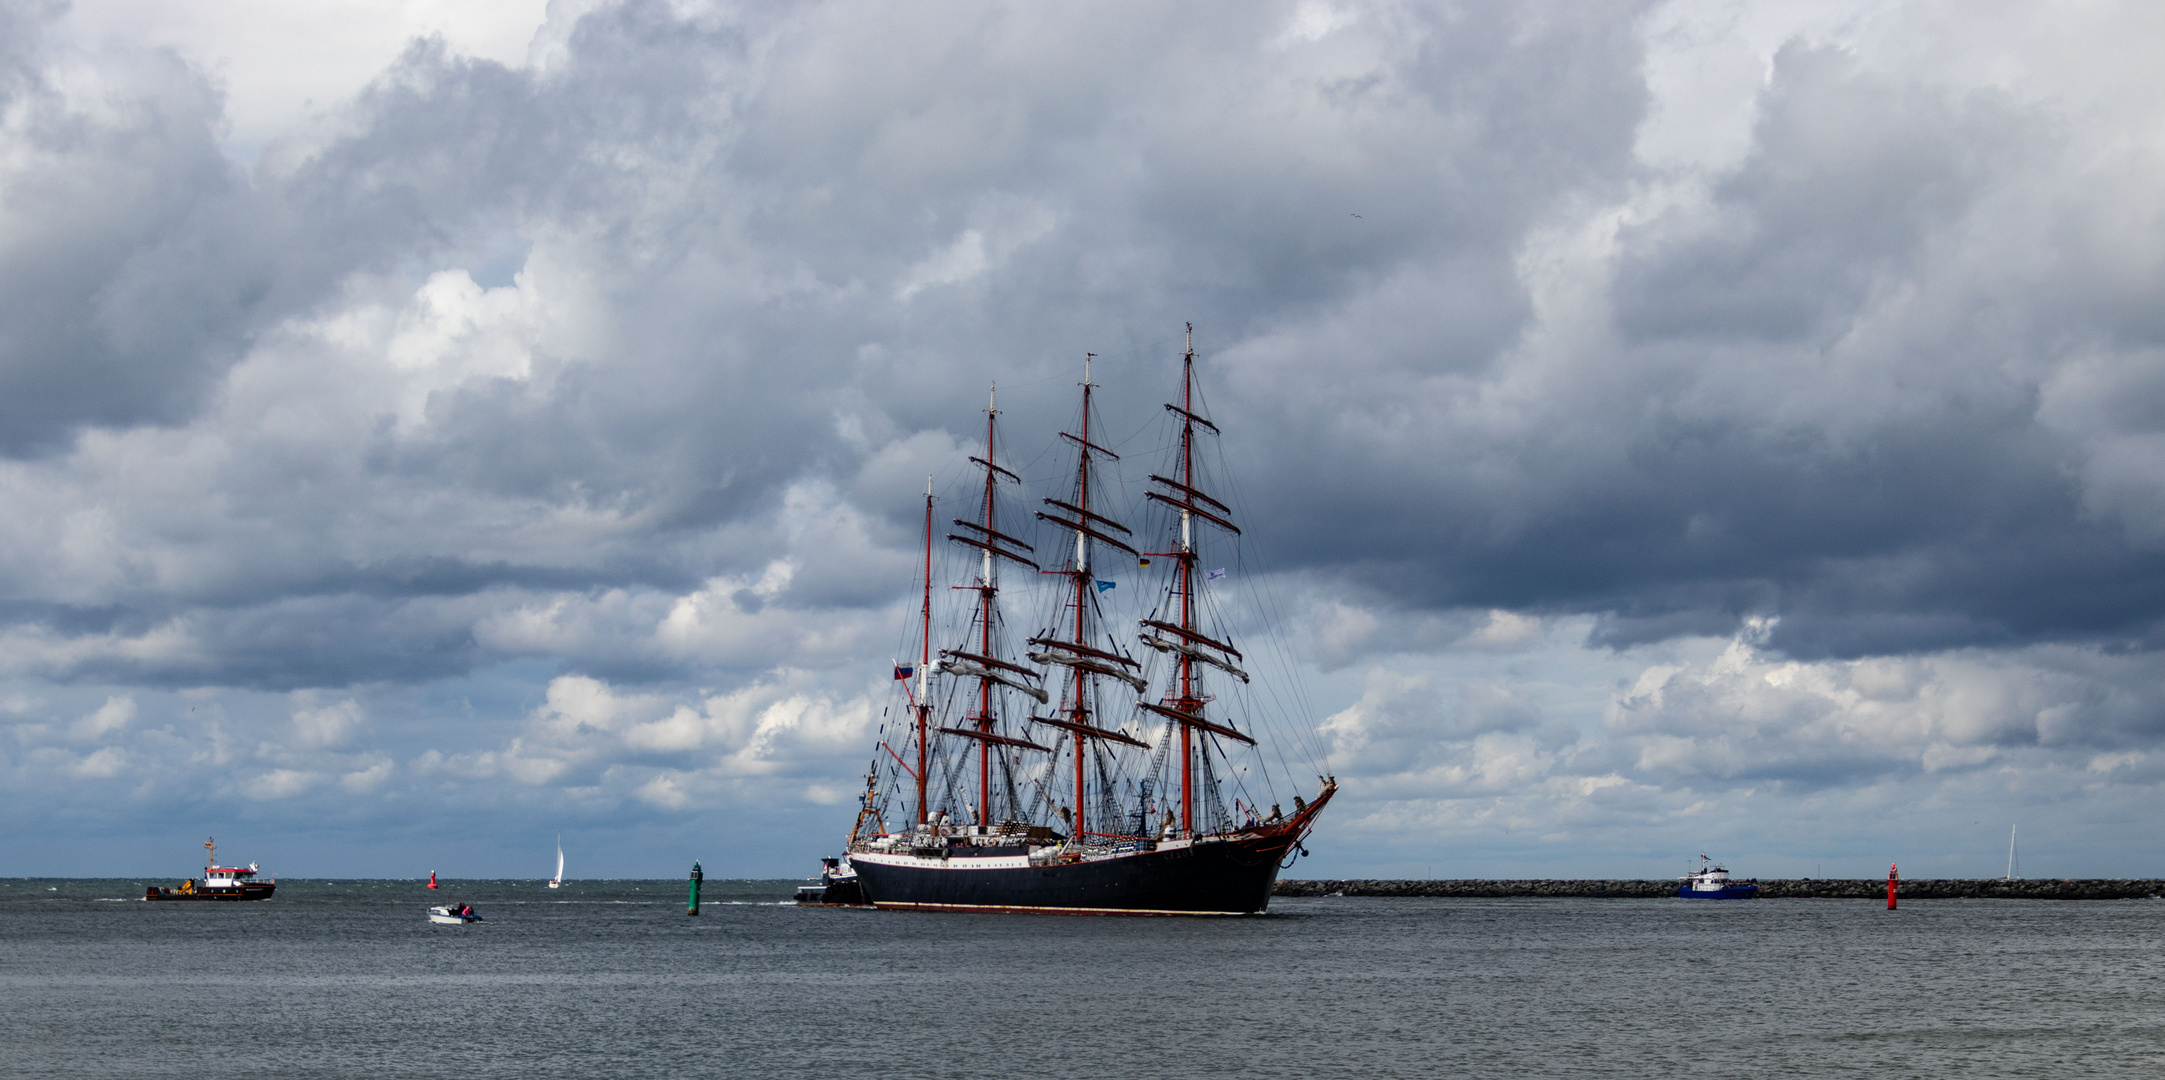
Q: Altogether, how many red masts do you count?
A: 4